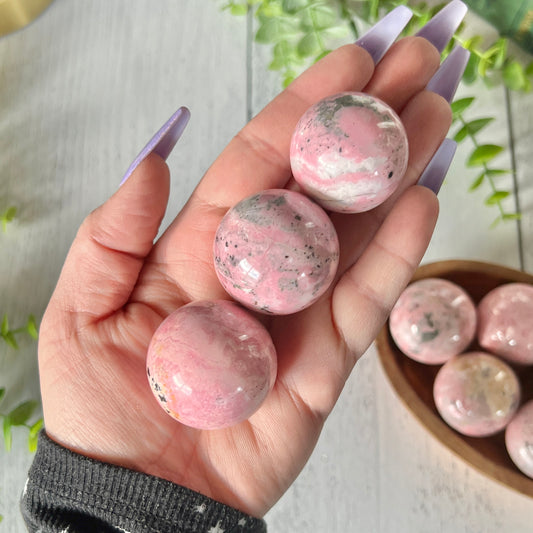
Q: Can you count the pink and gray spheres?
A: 7